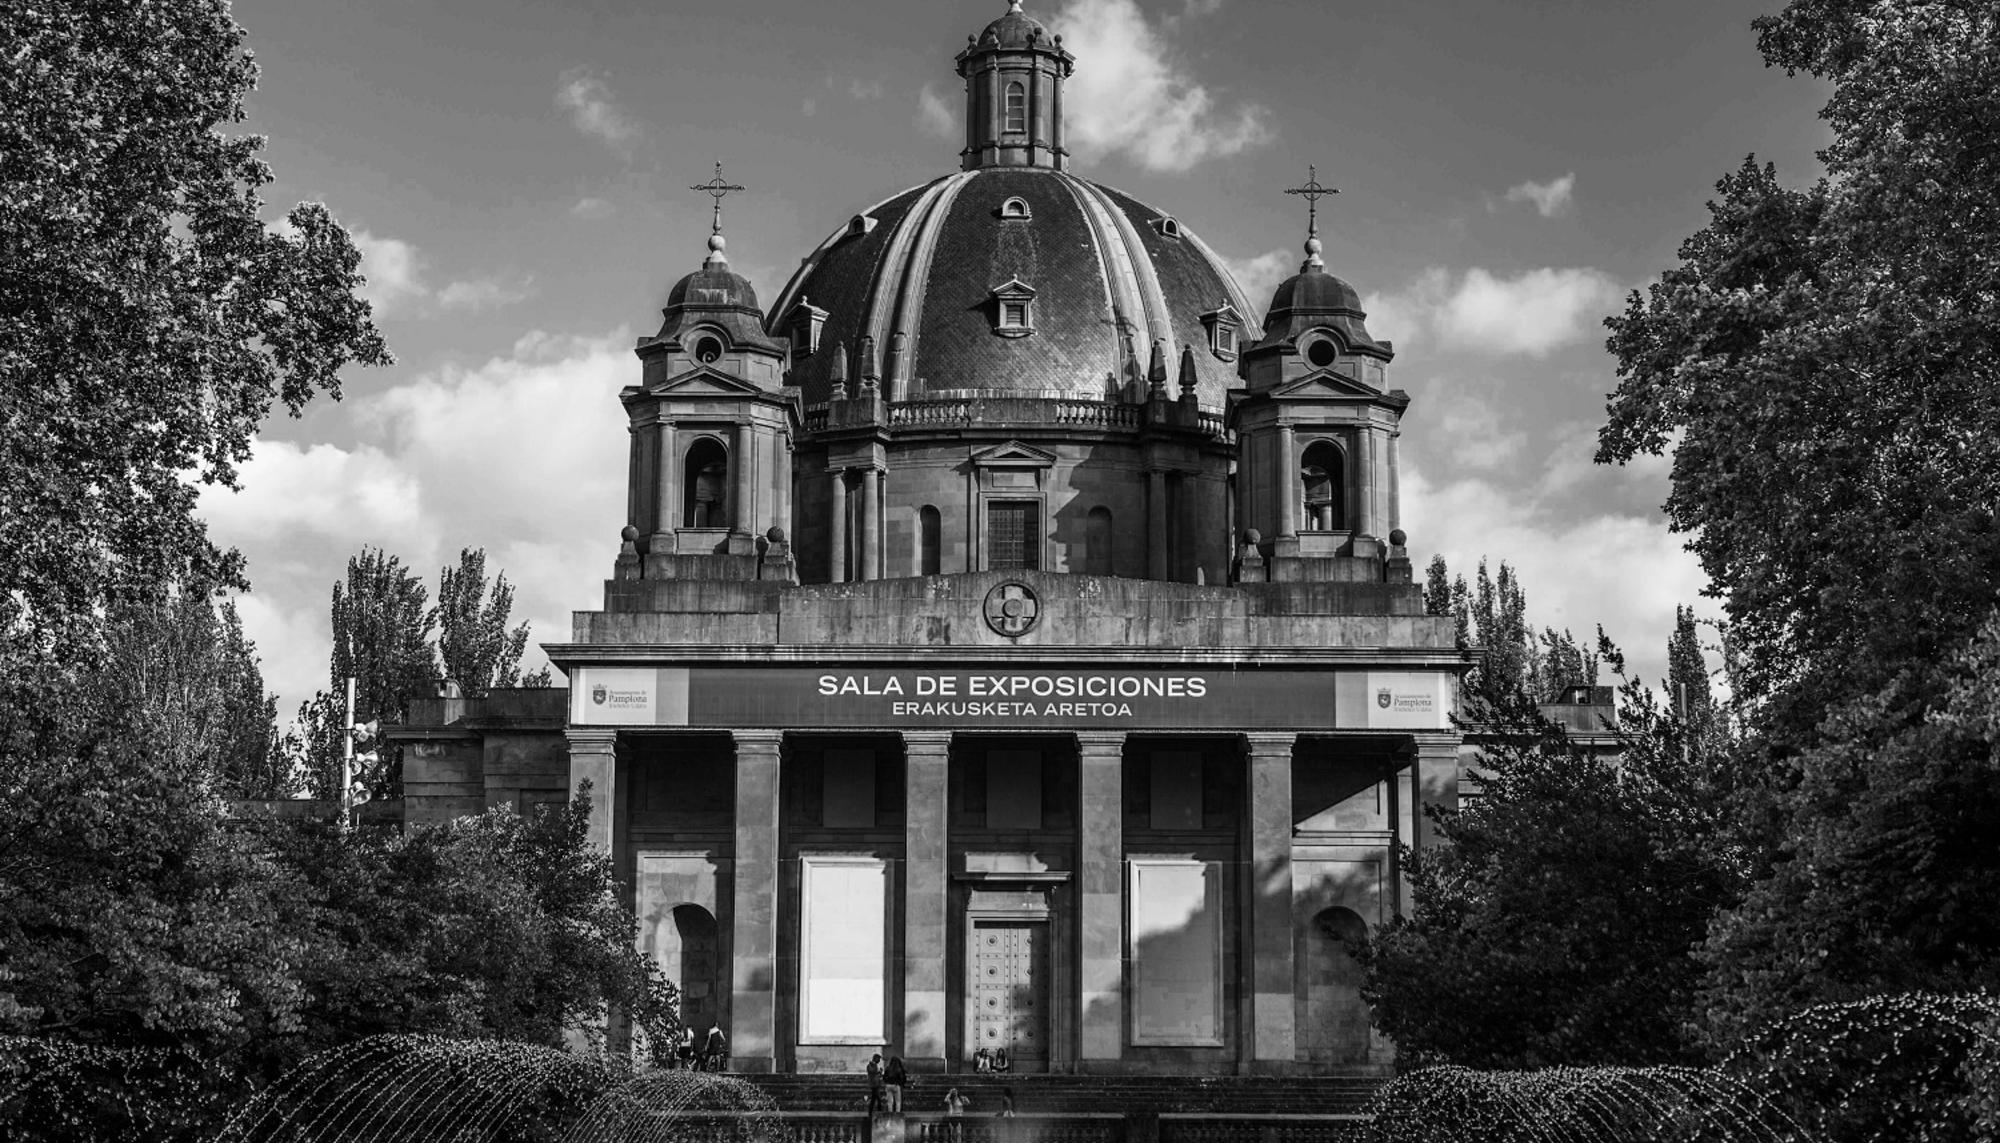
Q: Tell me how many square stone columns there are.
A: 6